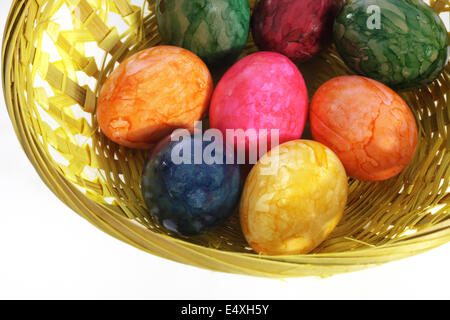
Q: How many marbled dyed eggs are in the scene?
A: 8